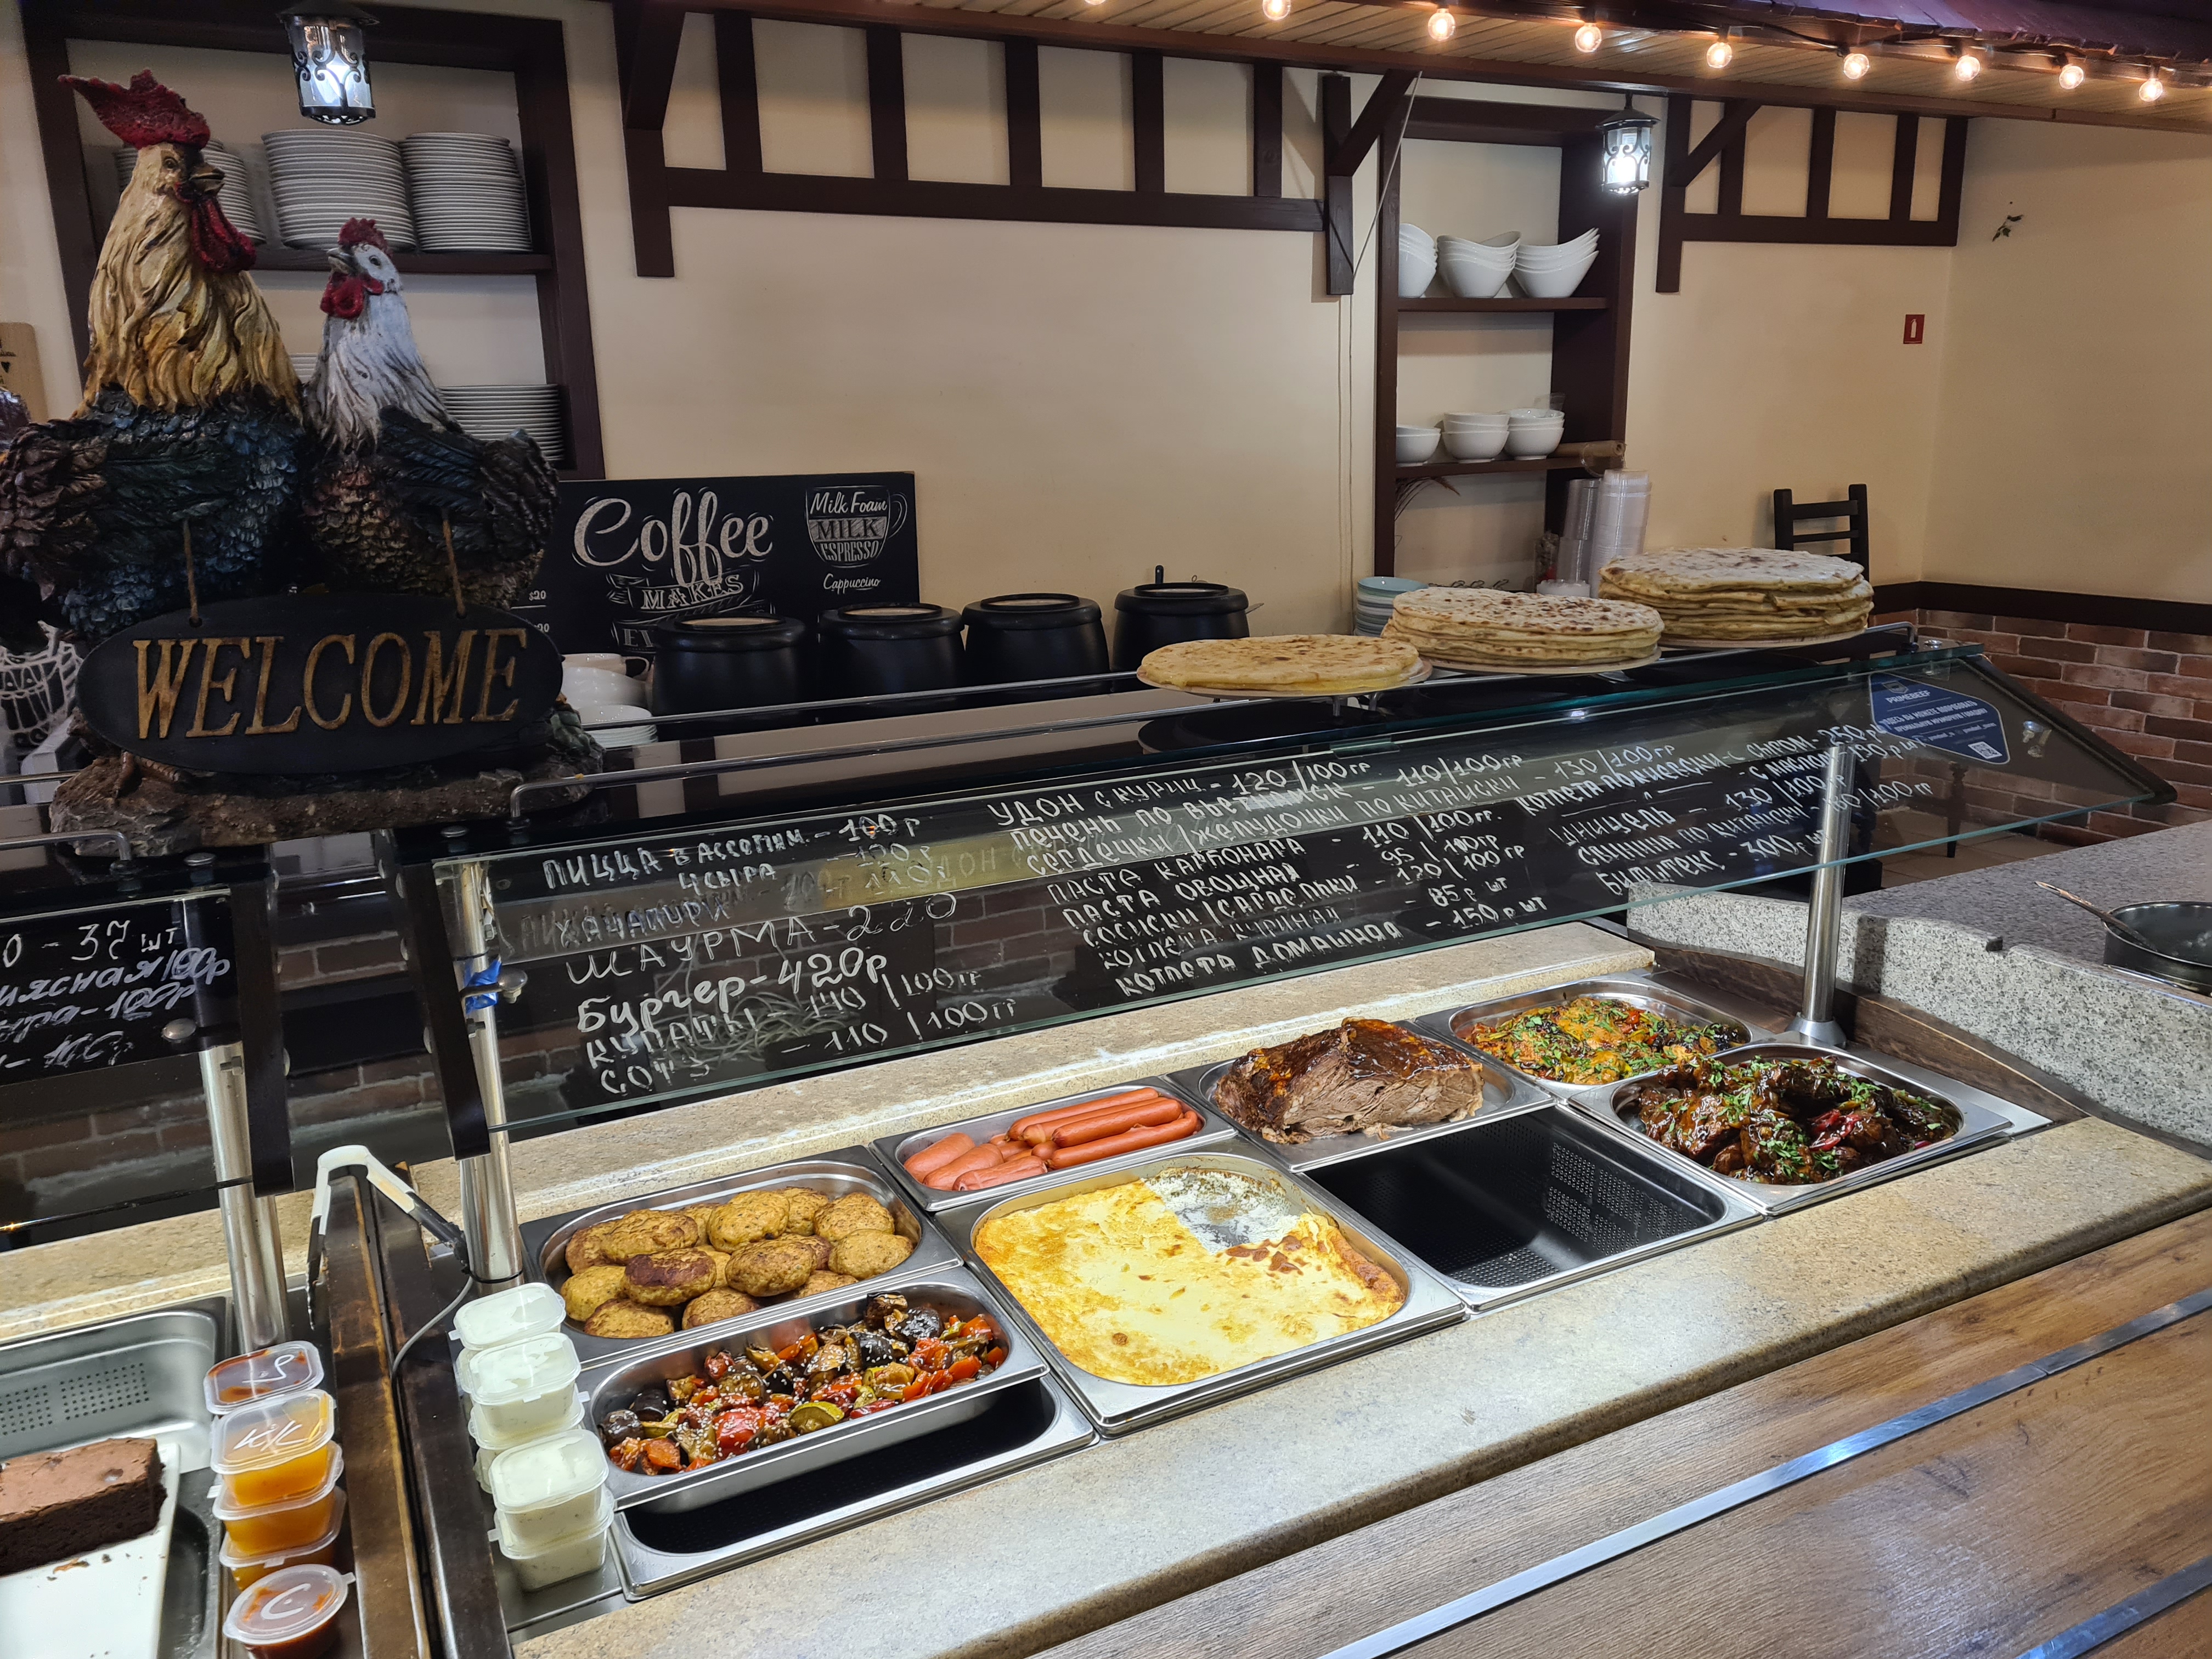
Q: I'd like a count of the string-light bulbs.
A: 9